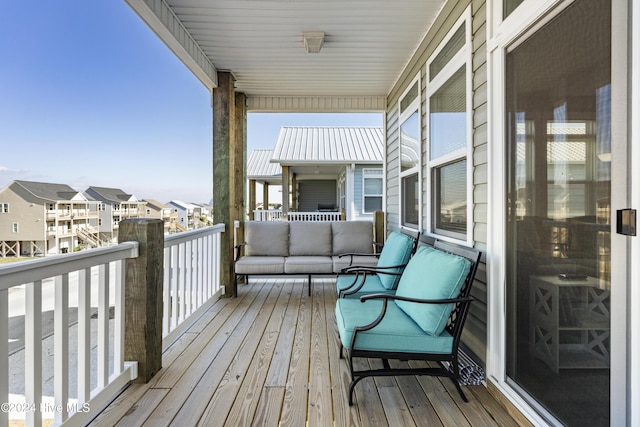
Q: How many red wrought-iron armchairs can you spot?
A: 0